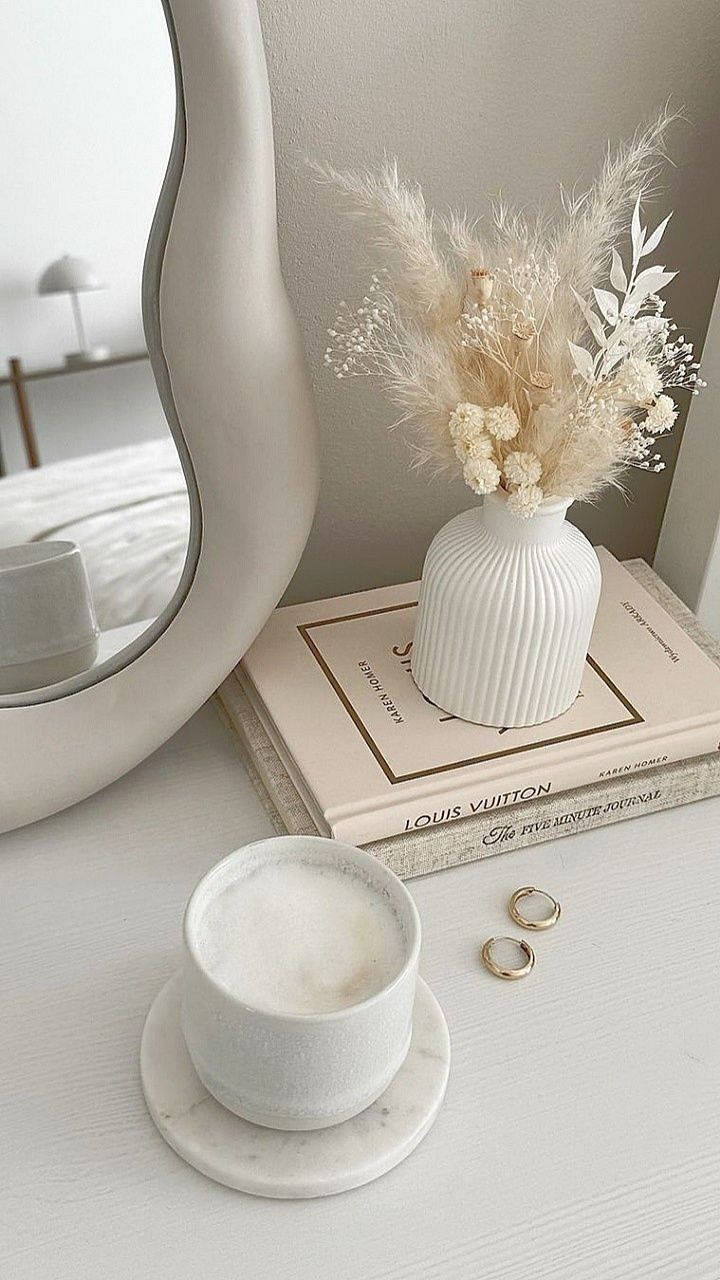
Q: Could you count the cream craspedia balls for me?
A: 8